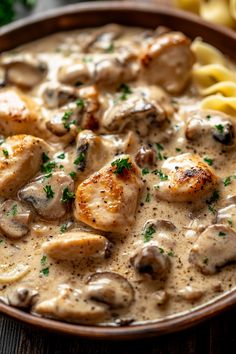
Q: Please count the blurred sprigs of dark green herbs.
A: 1